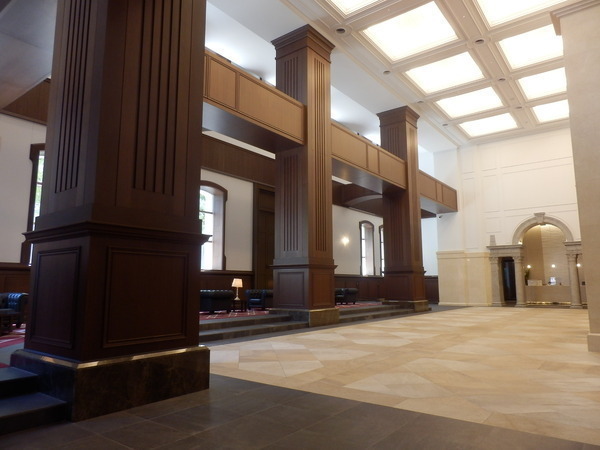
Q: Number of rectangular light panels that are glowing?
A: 9